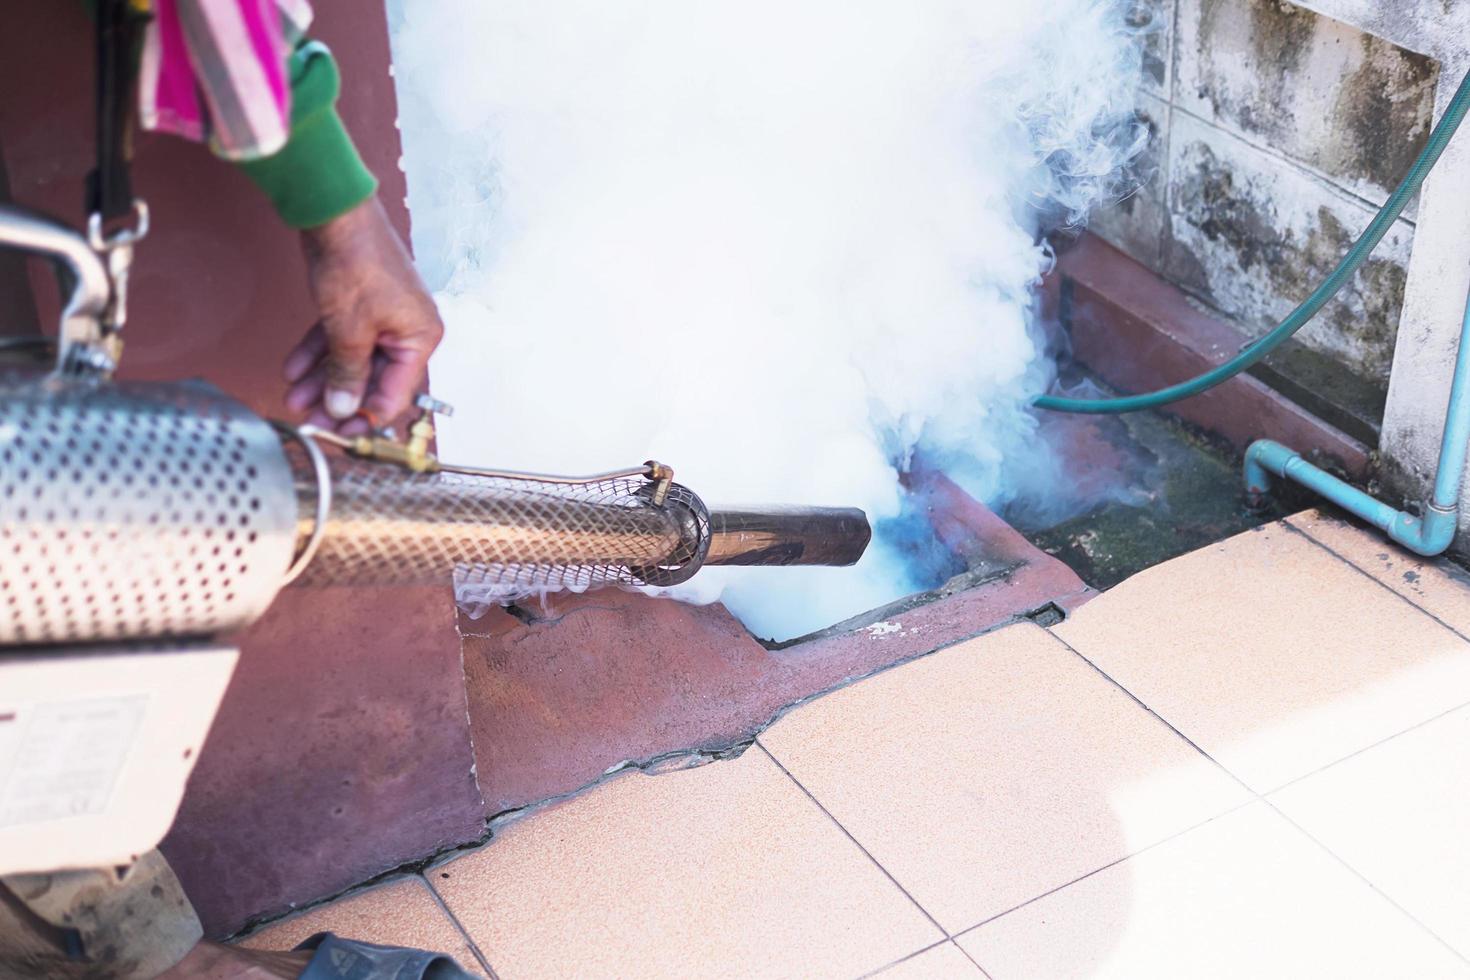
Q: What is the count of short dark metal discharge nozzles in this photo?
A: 1